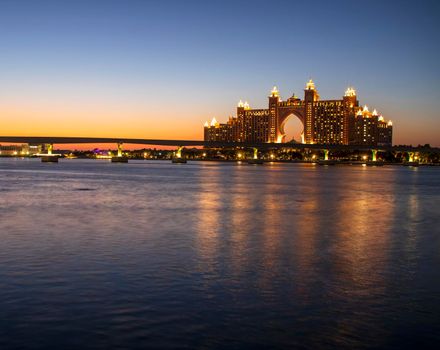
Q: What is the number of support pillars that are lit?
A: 7